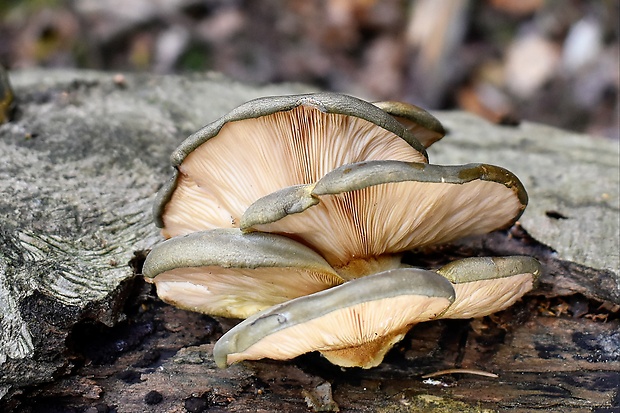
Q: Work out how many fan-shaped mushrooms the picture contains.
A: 6